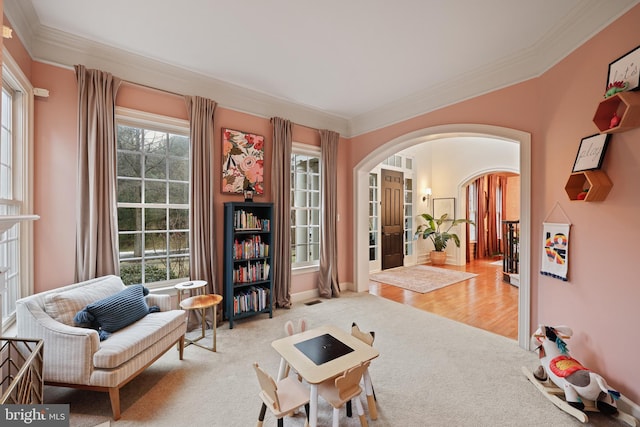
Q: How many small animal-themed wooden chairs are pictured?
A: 4